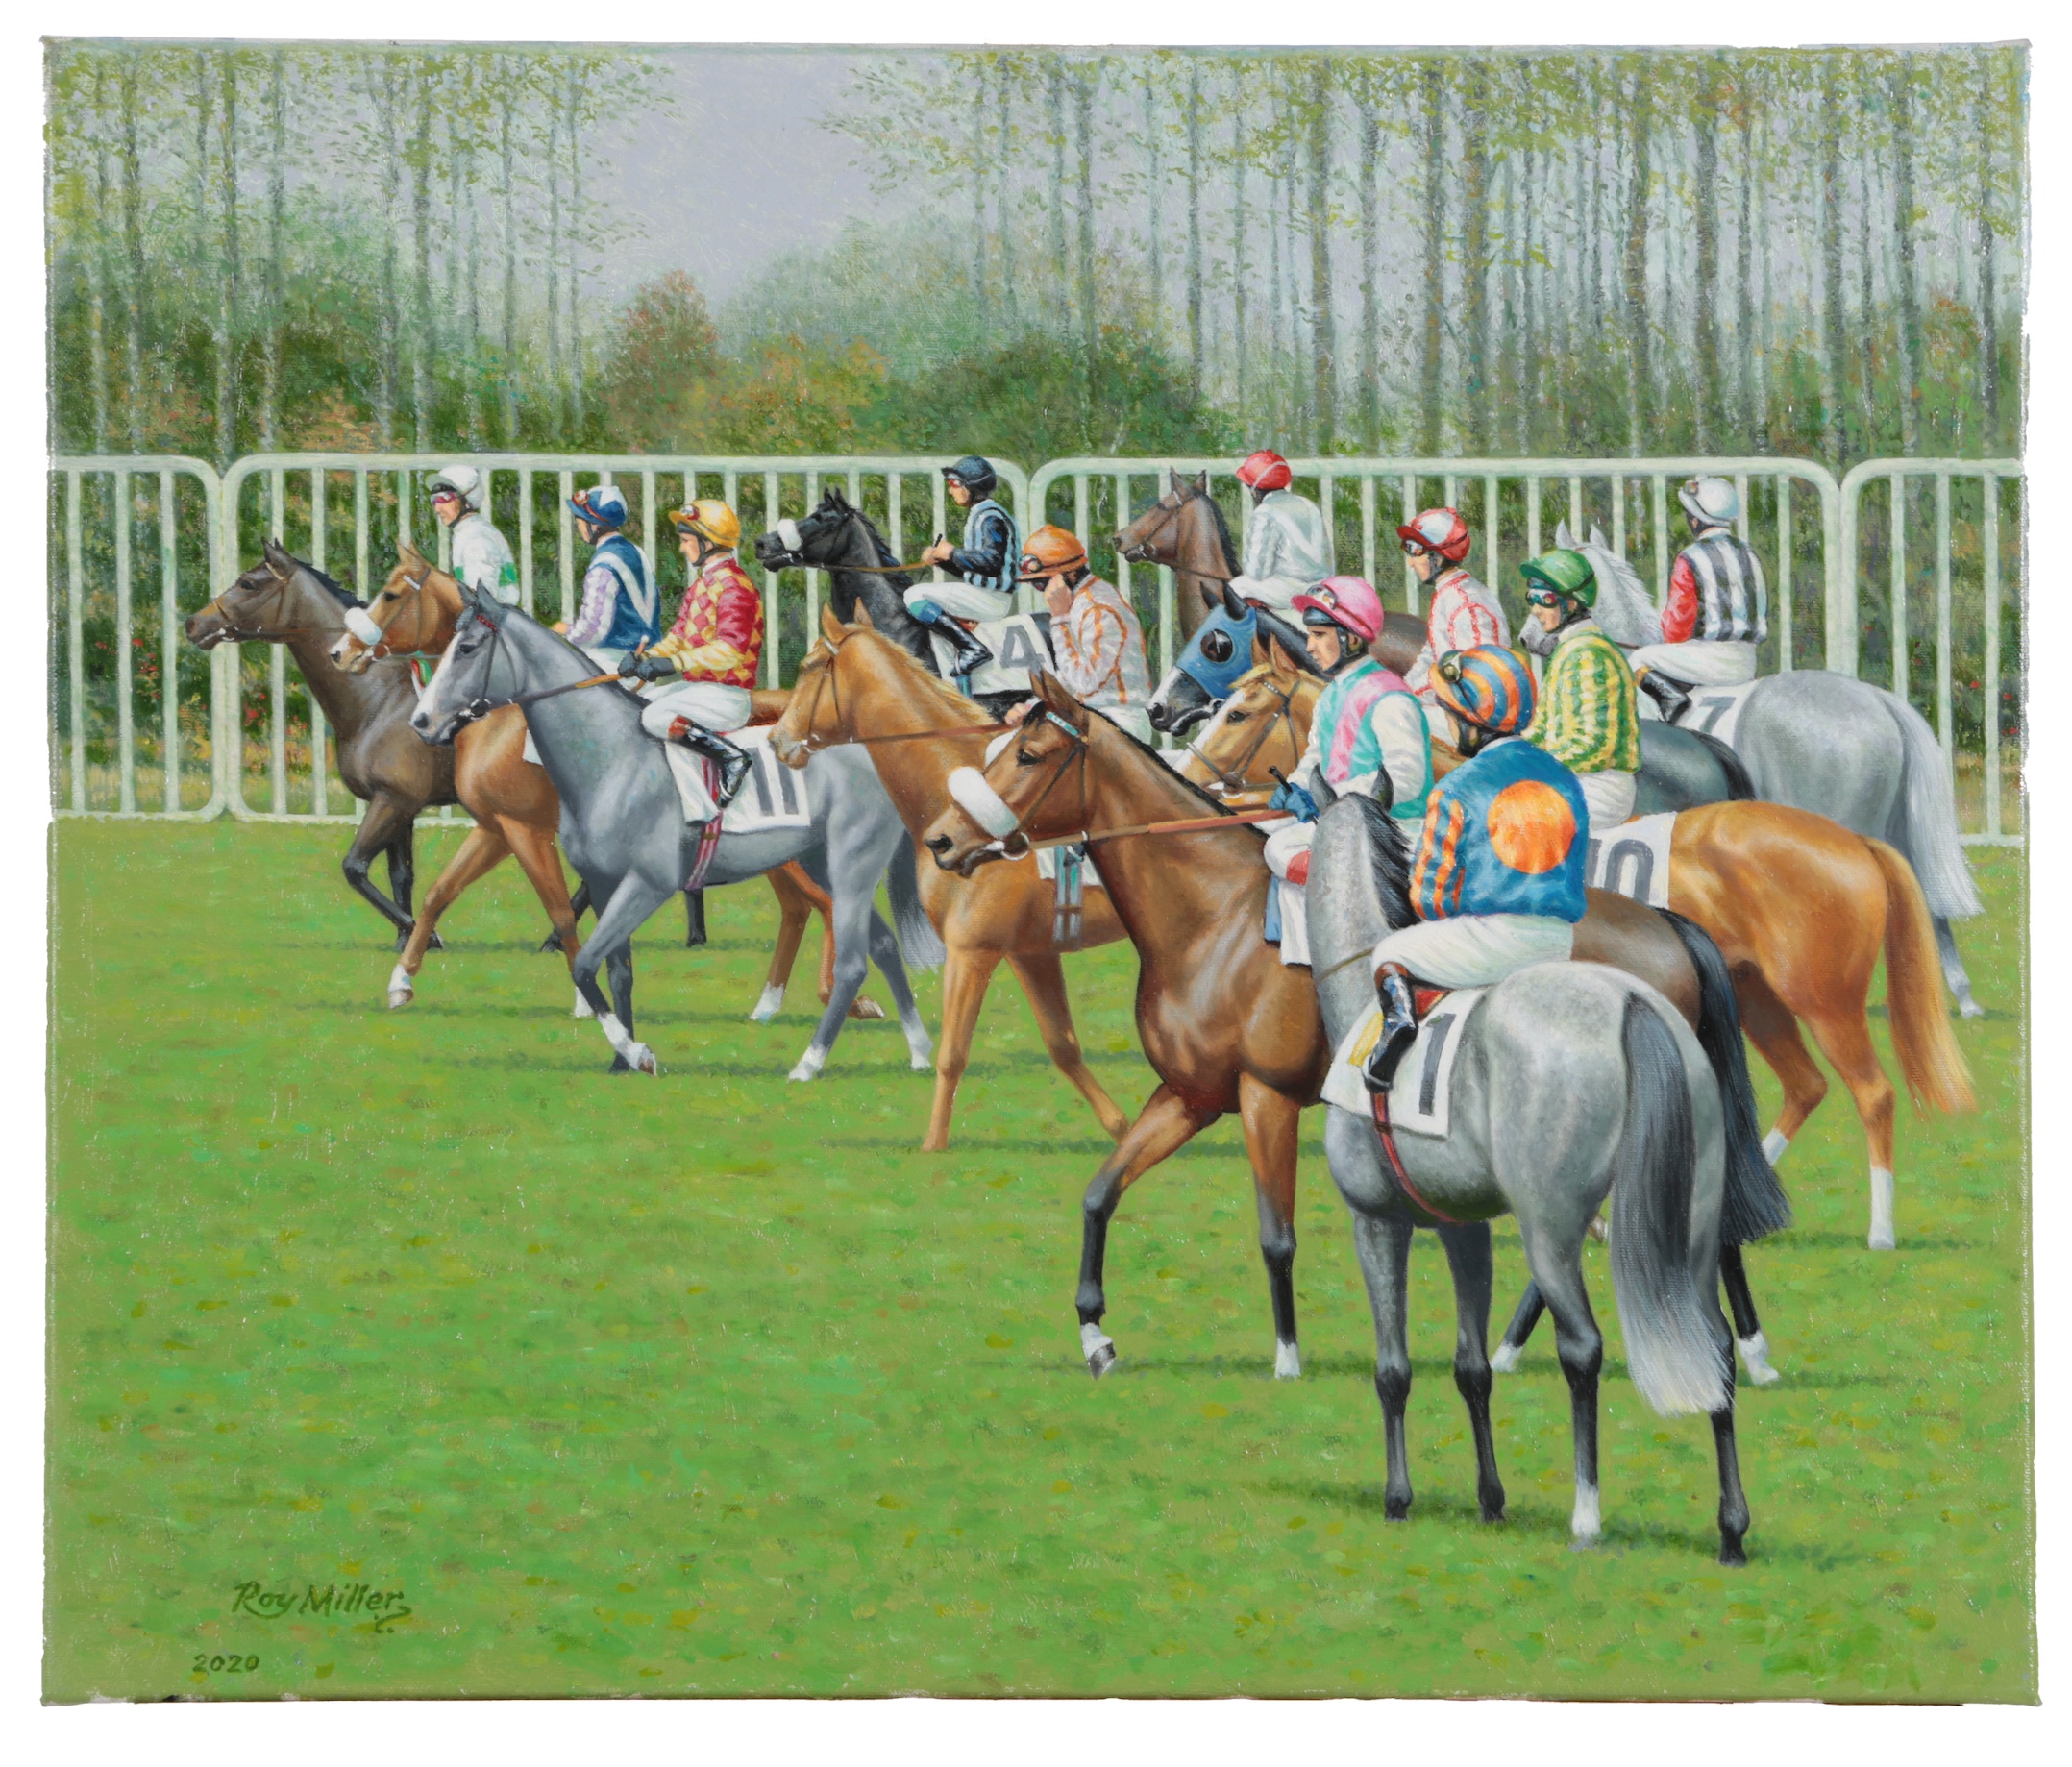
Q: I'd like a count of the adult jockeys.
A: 11